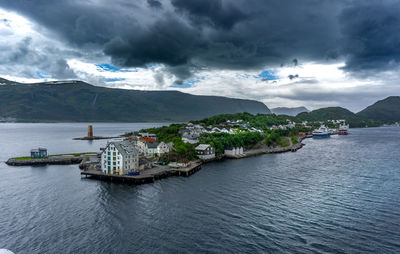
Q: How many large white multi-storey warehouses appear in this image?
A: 1